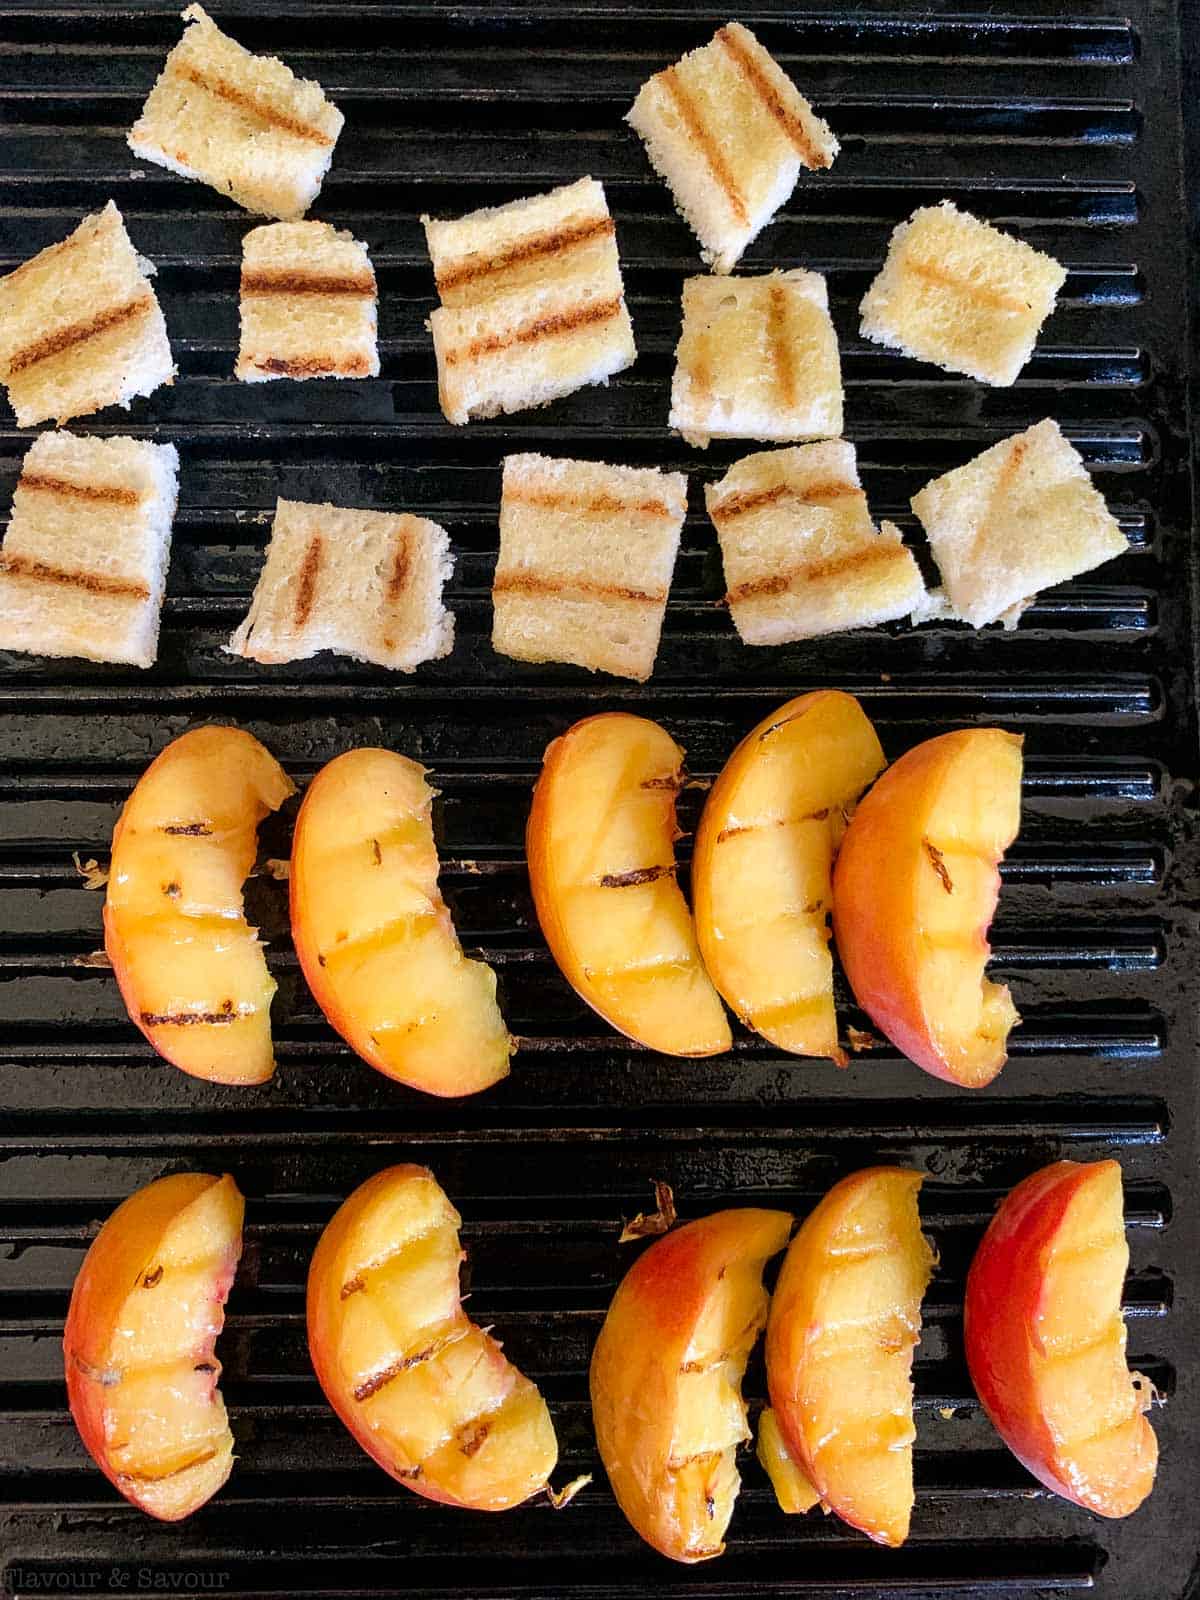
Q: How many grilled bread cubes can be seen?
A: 12